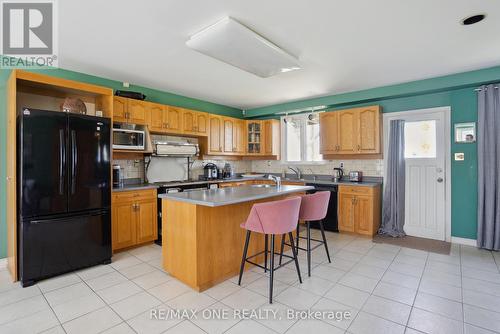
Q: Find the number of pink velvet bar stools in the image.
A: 2